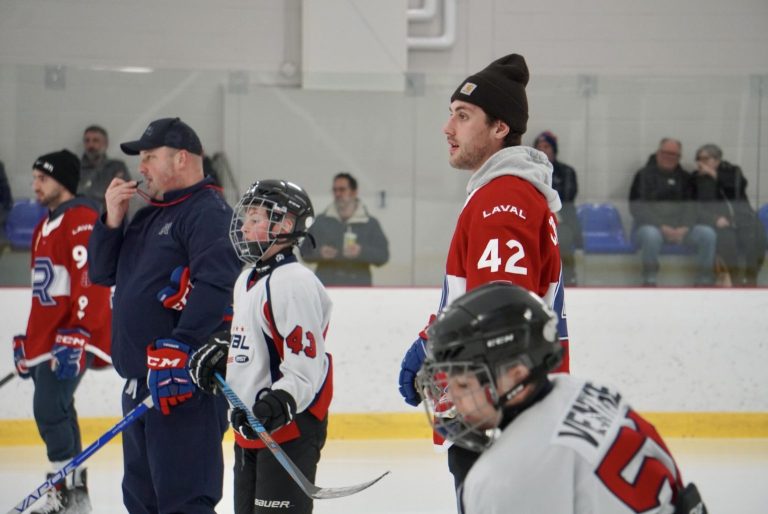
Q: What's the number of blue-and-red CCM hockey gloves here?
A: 5